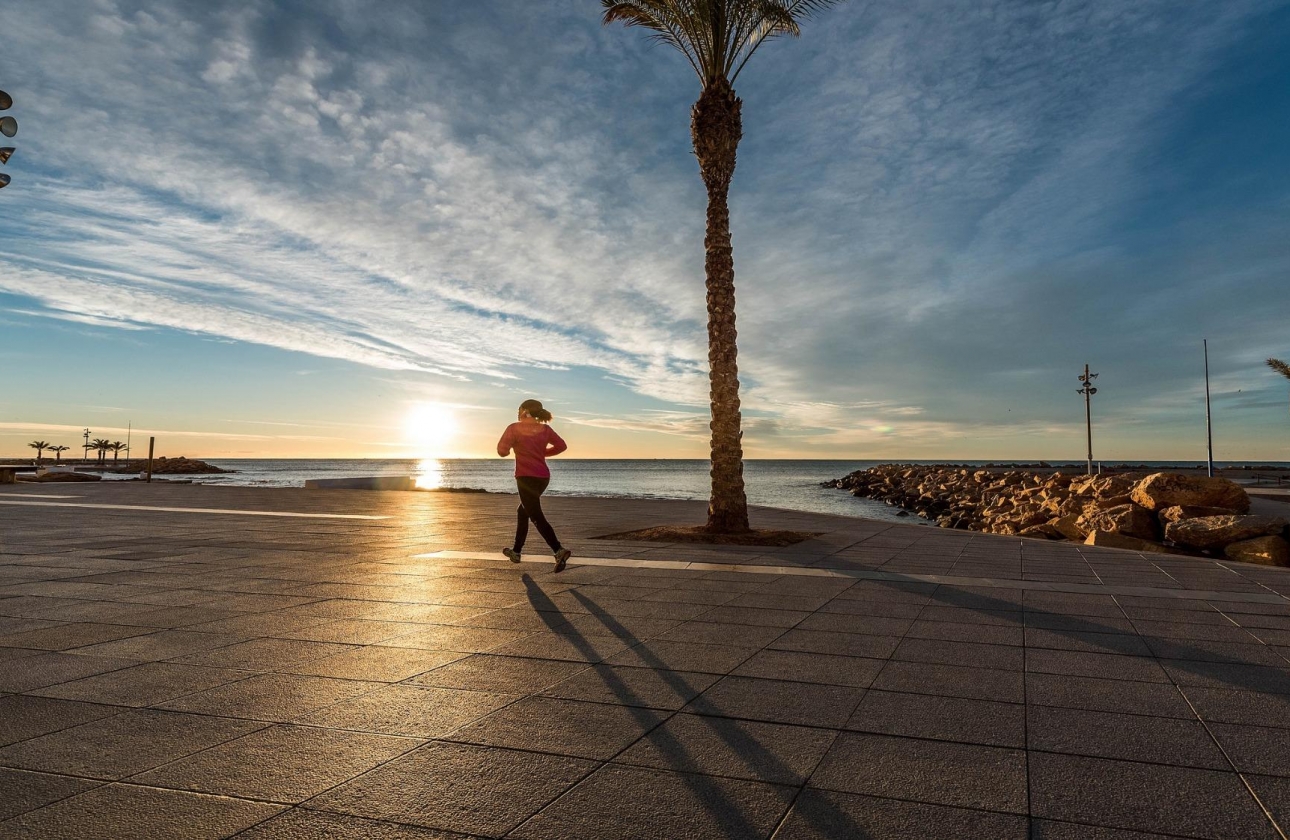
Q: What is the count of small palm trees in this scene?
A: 5